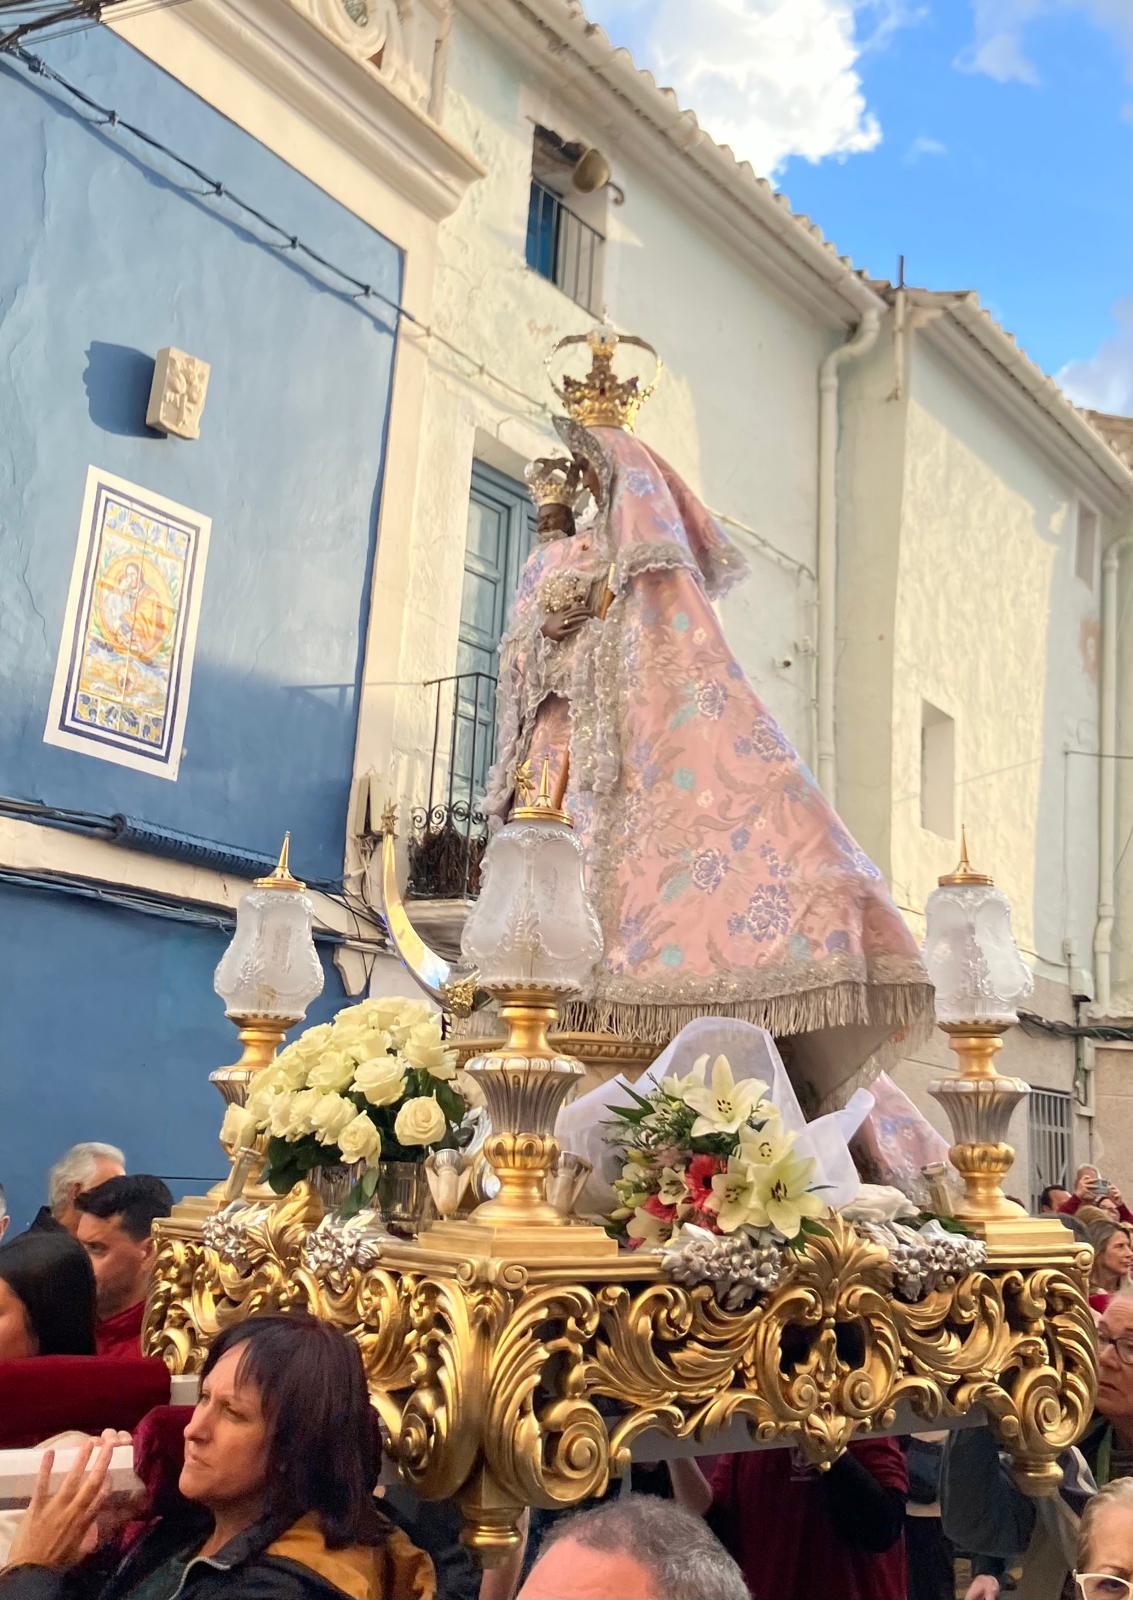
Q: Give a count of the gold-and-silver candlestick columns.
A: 3